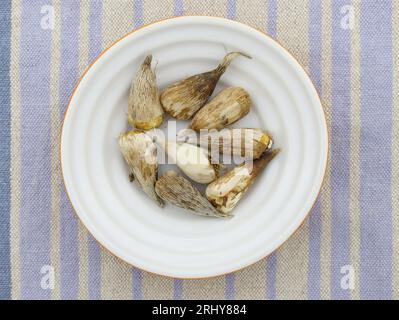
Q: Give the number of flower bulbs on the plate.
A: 8